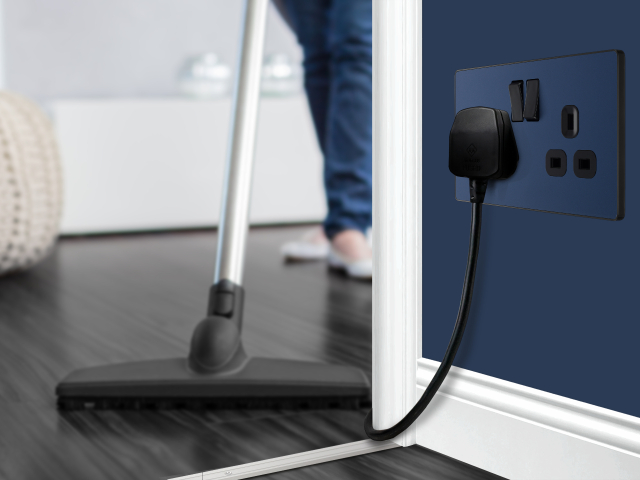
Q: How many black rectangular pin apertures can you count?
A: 3